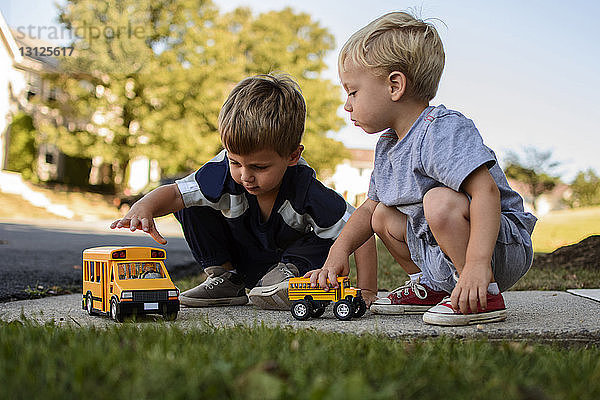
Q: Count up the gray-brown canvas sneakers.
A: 2